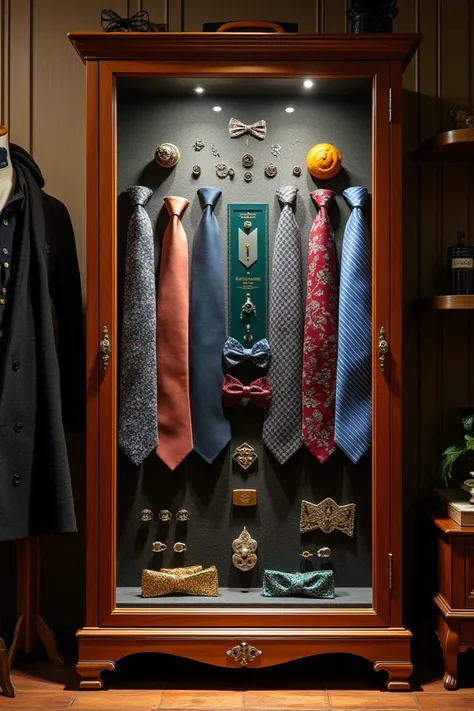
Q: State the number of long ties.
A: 6